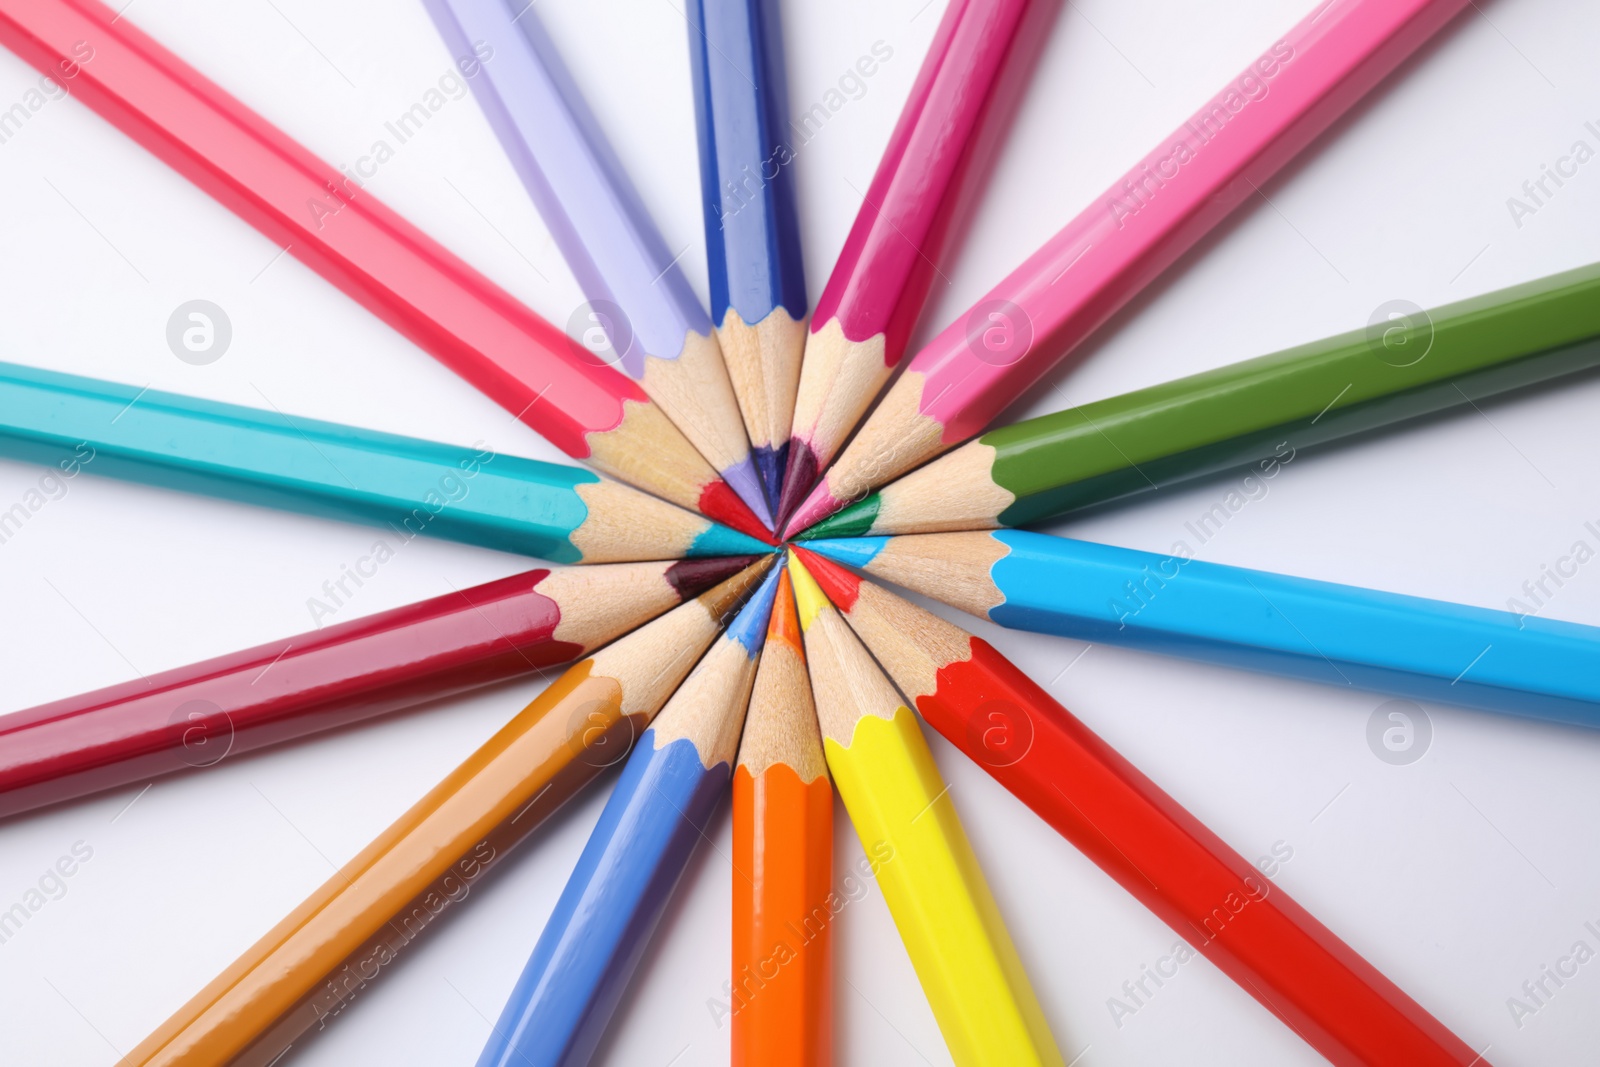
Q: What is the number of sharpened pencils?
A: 14